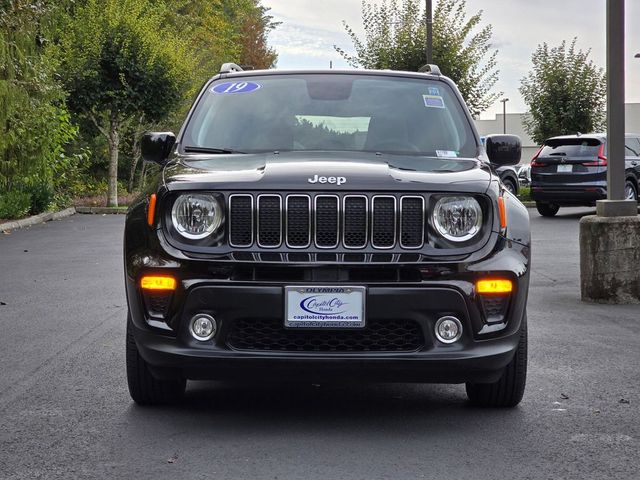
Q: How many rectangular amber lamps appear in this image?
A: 2